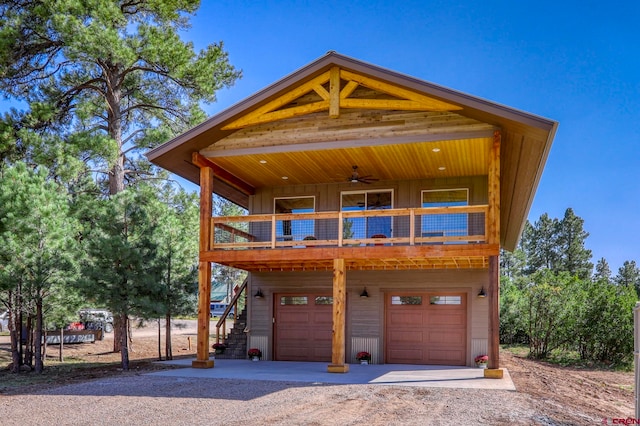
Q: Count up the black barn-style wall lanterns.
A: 3